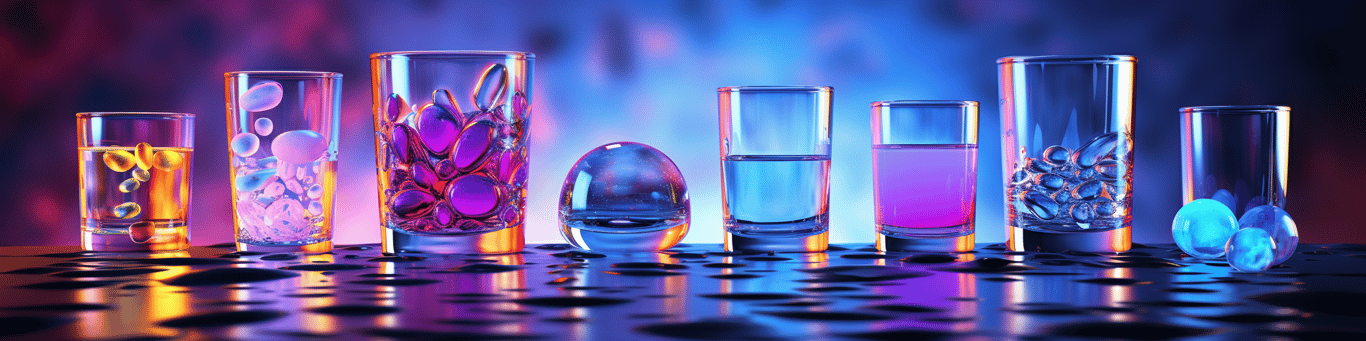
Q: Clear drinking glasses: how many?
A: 7